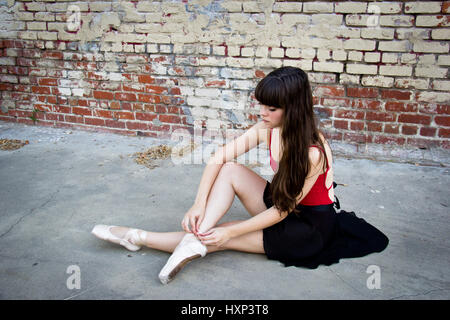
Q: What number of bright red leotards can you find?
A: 1